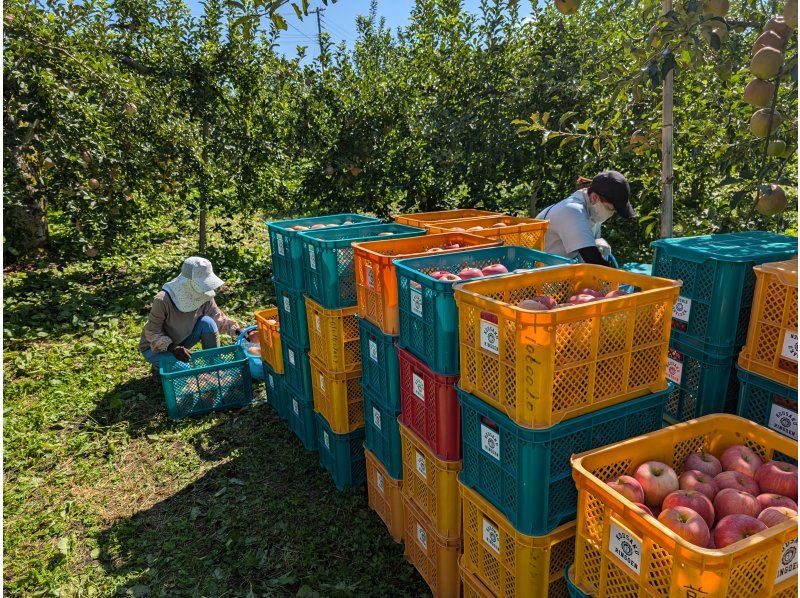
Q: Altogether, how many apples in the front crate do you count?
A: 14